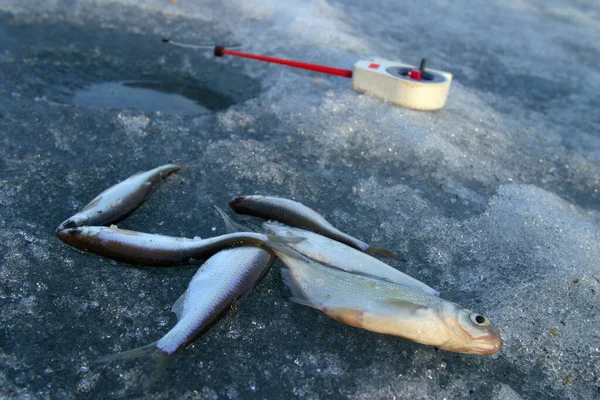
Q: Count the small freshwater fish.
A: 6